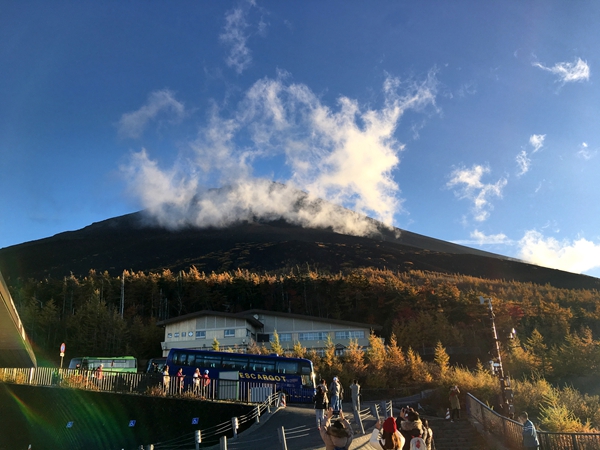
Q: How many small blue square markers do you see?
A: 3